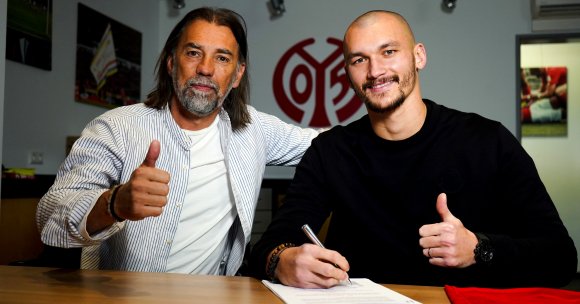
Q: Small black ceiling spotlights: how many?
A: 3